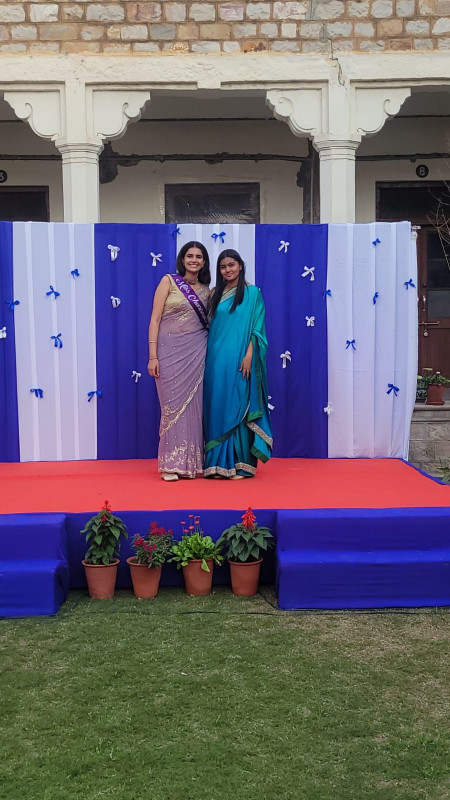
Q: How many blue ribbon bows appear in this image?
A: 14